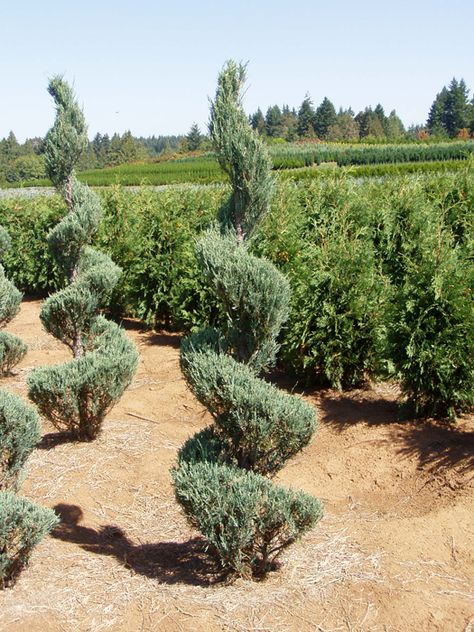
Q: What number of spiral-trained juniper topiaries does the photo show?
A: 4